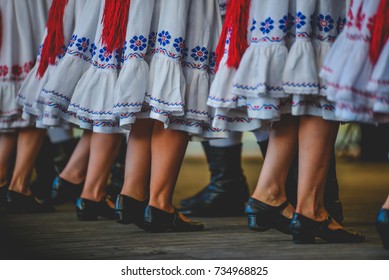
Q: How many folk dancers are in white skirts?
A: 5